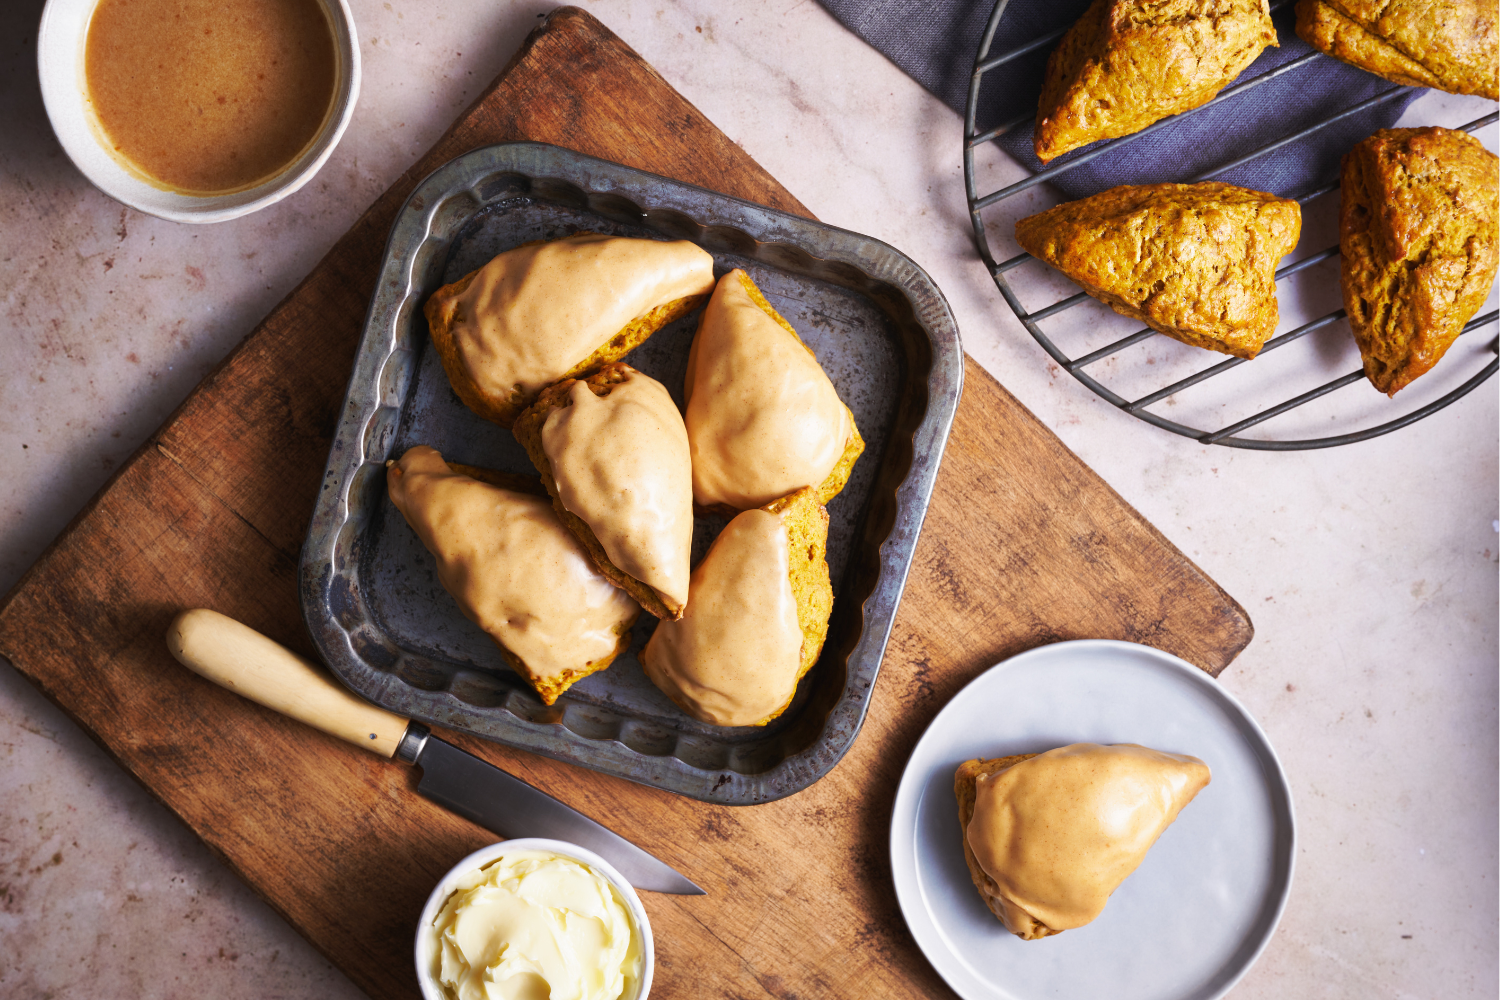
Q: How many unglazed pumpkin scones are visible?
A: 4